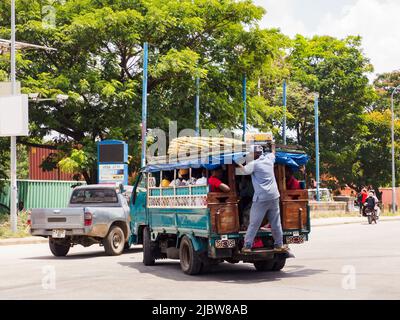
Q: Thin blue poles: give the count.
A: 5